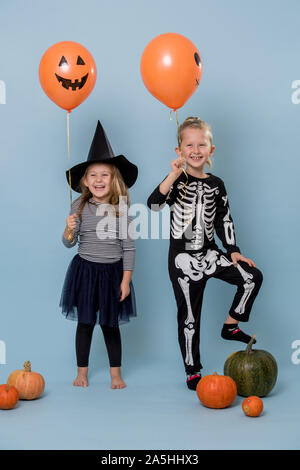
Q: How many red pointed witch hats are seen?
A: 0